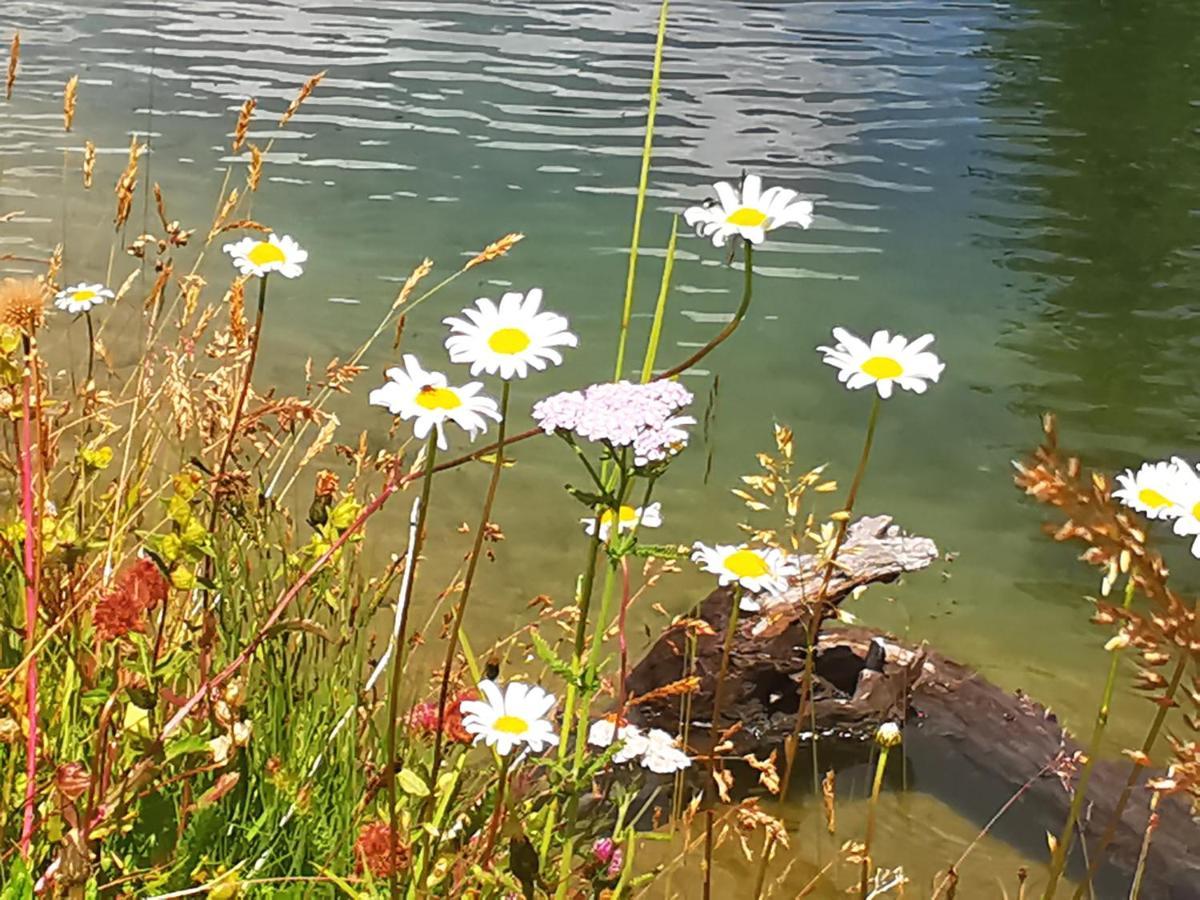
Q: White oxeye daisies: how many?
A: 11